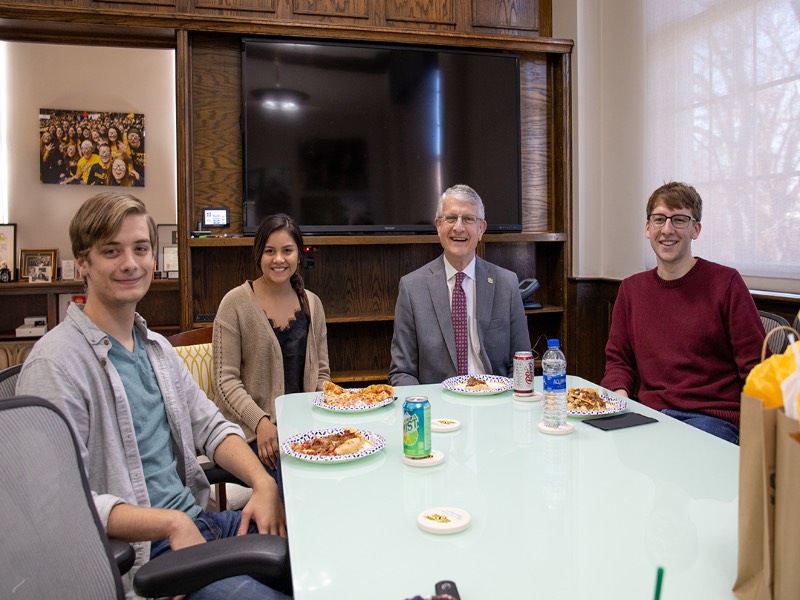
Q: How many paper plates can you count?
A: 4